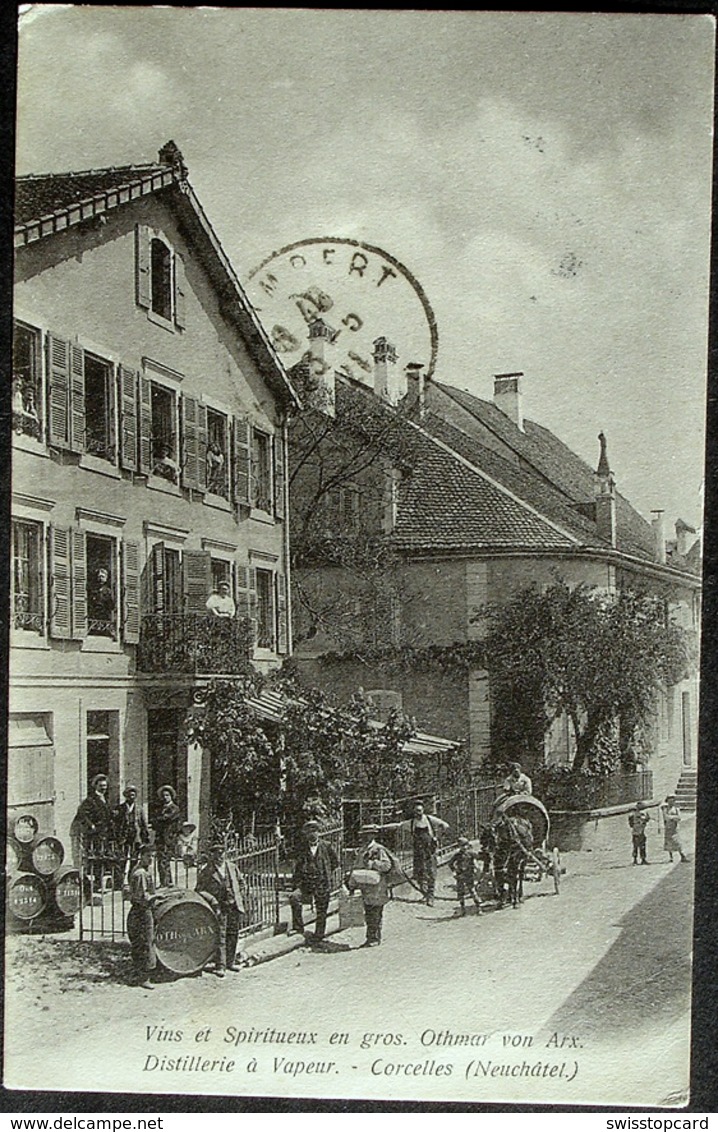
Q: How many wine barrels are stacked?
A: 5